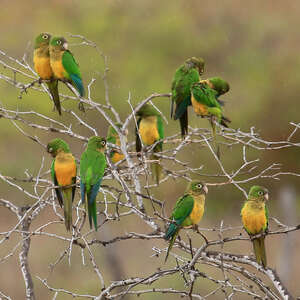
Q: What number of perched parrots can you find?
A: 10